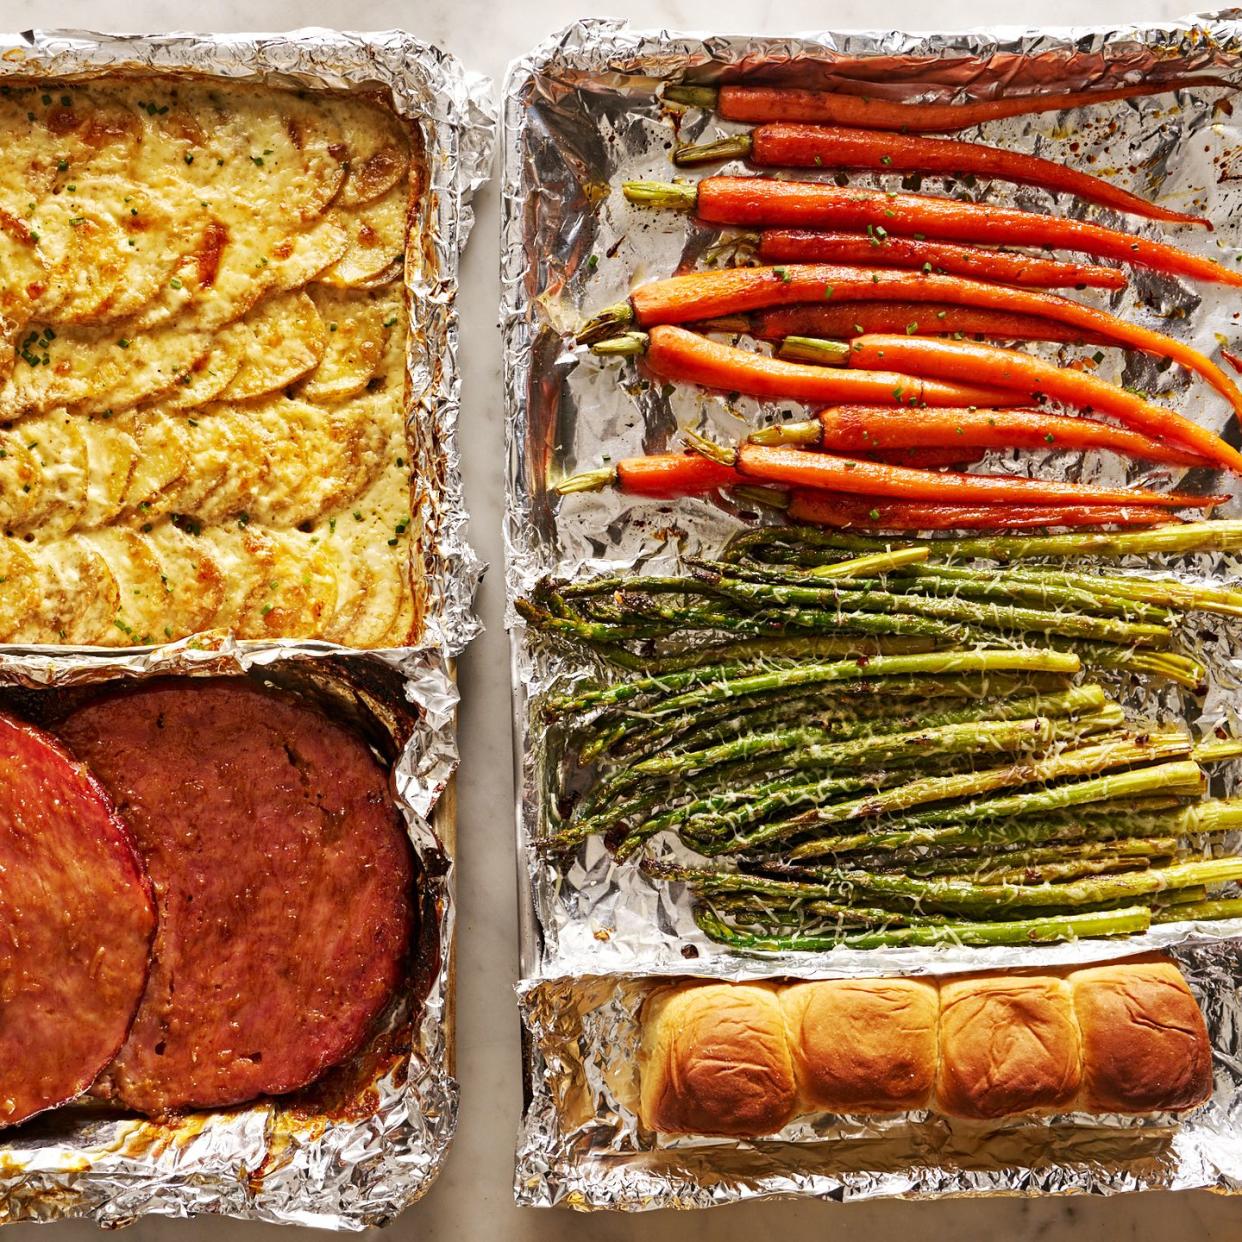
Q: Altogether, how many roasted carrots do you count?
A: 12